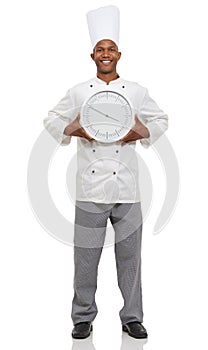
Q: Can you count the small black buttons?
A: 6